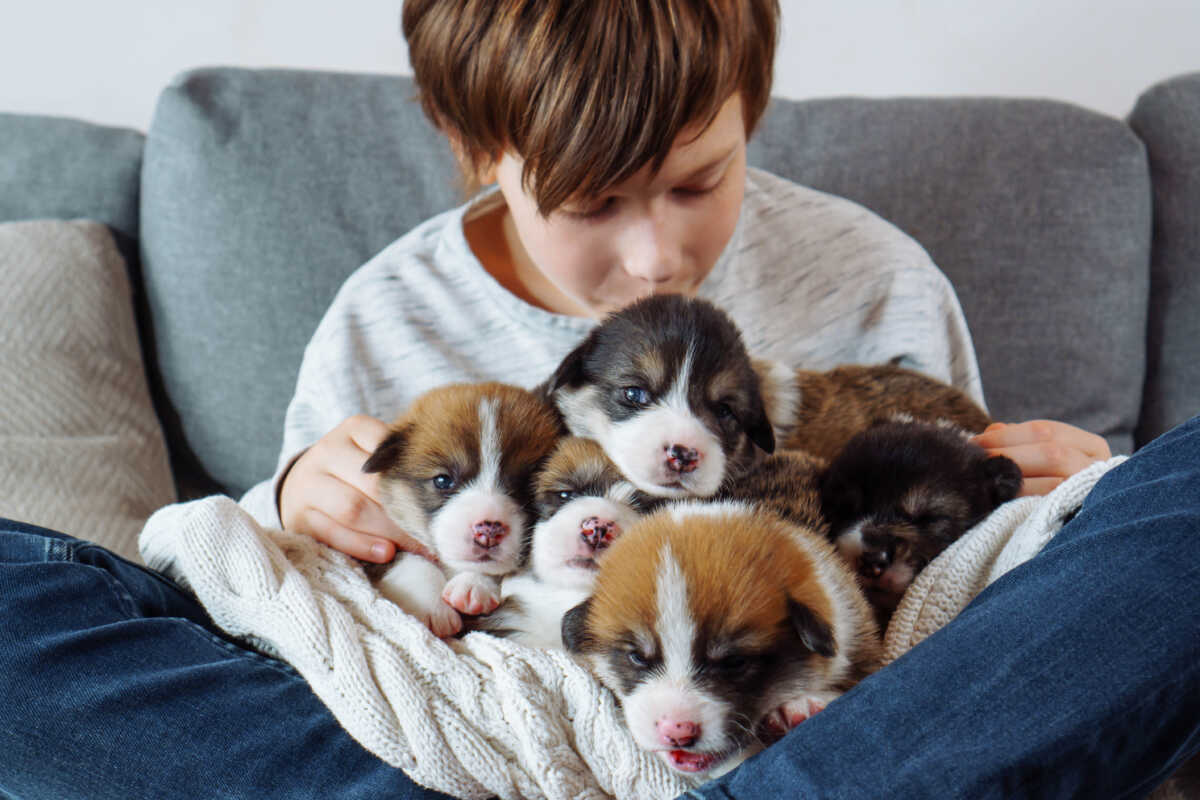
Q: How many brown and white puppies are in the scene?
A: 3